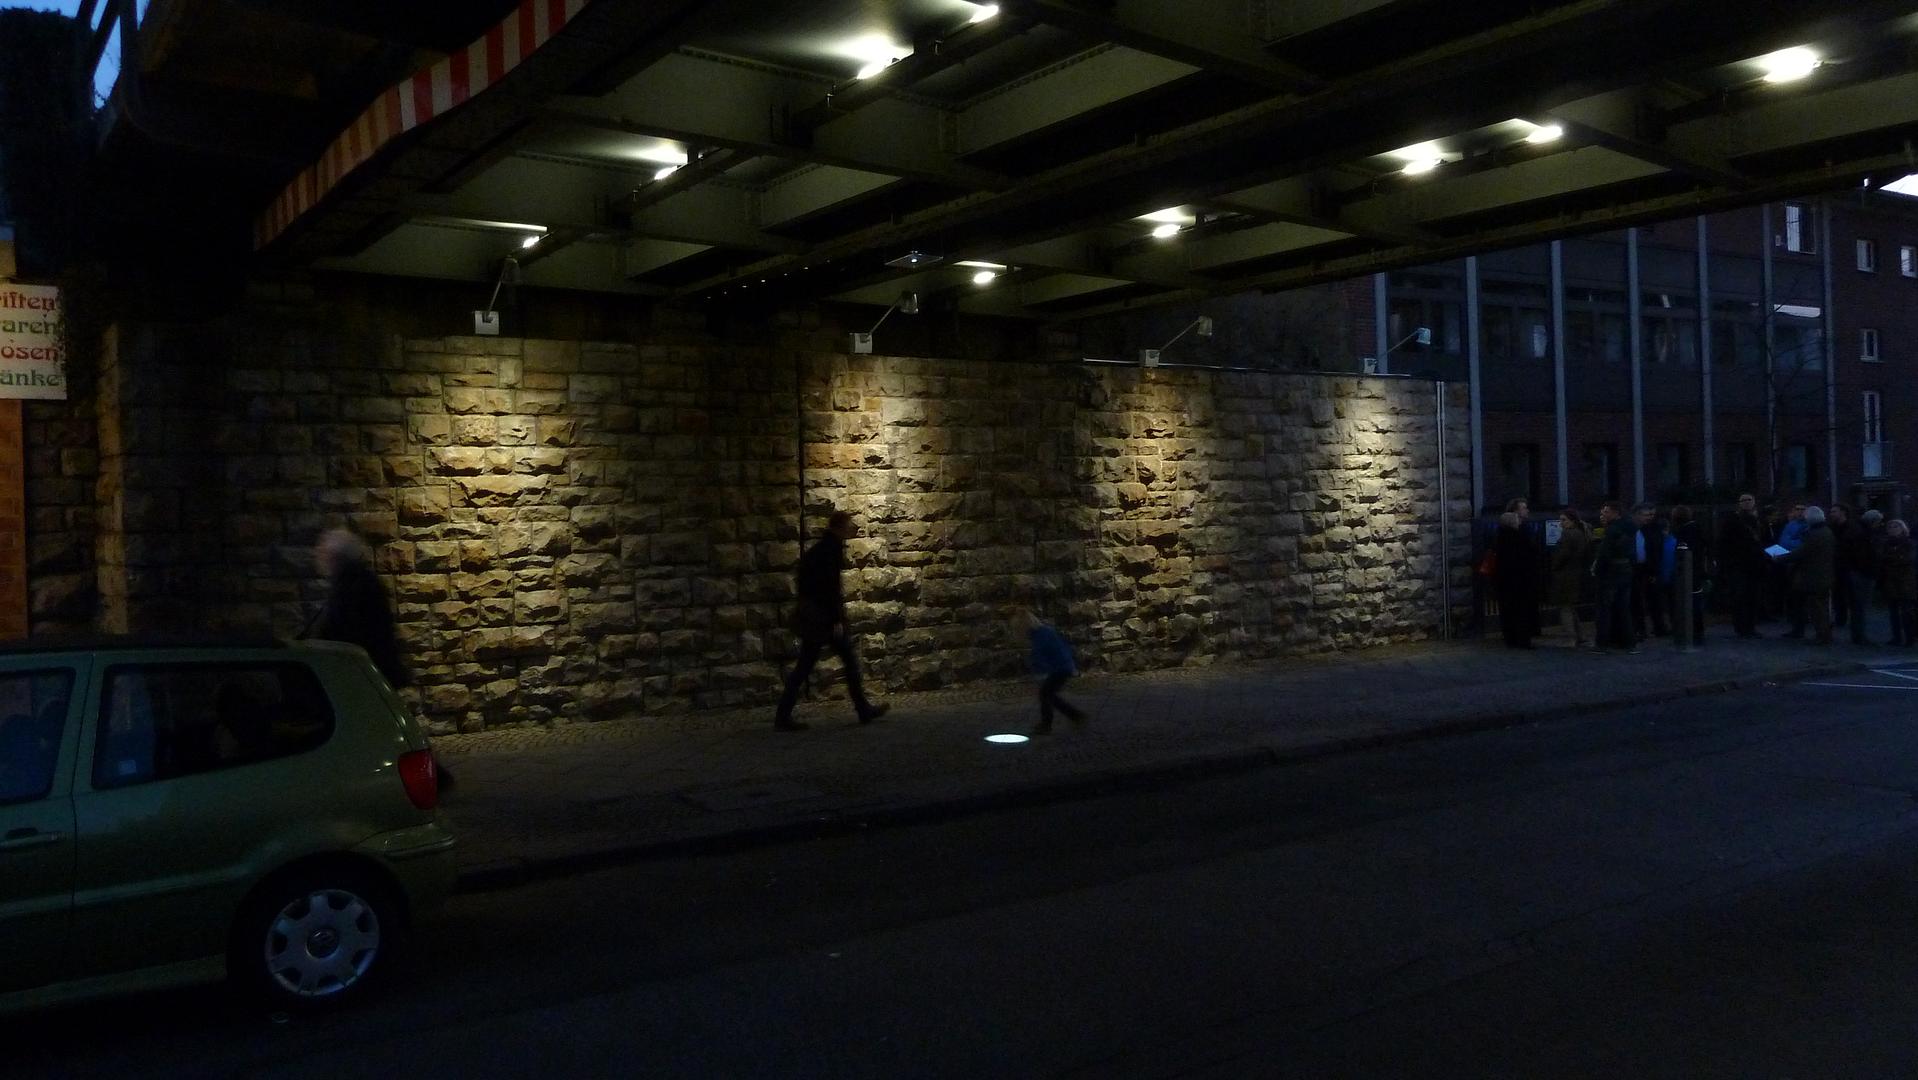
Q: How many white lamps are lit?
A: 9